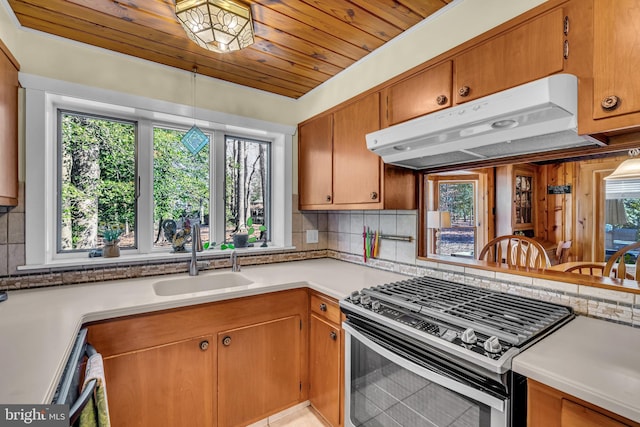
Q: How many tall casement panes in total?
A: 3